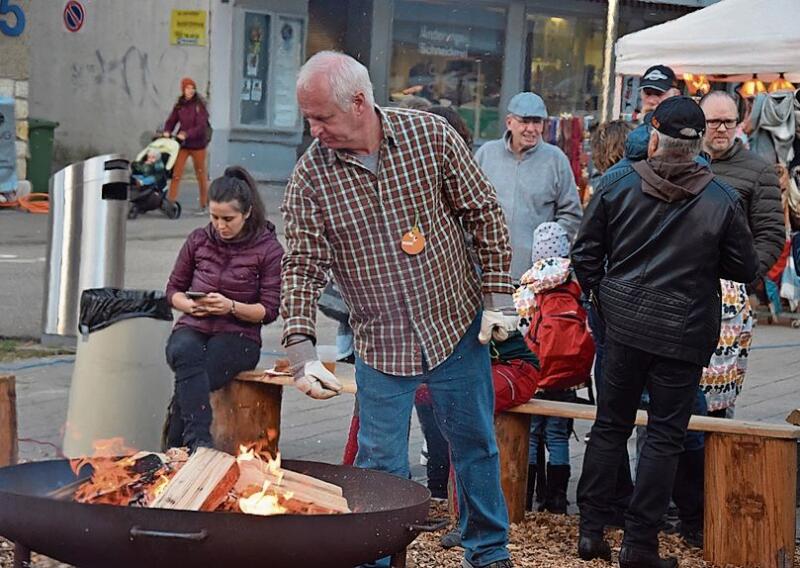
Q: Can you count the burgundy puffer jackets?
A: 1